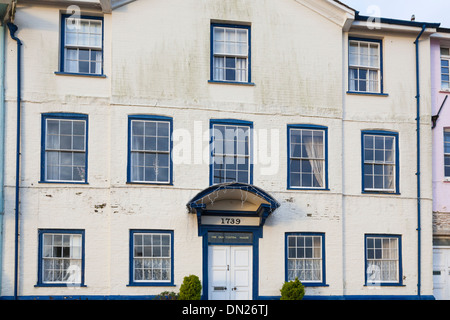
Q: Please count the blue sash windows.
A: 12